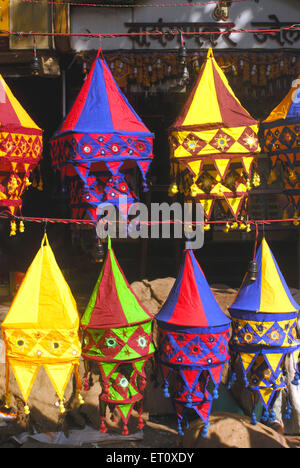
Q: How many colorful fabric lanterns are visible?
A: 8